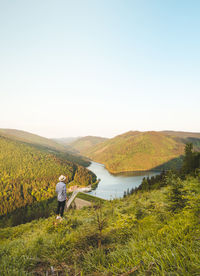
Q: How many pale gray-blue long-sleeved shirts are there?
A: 1